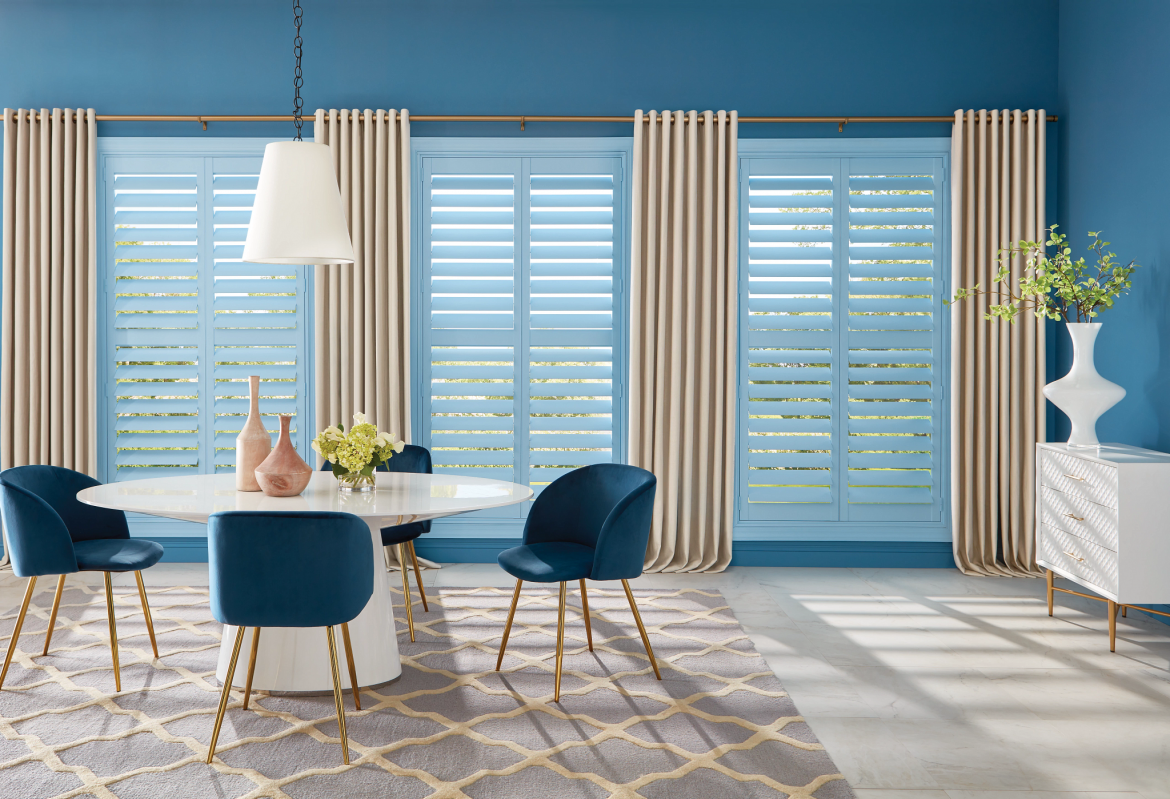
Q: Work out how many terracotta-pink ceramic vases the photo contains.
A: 2